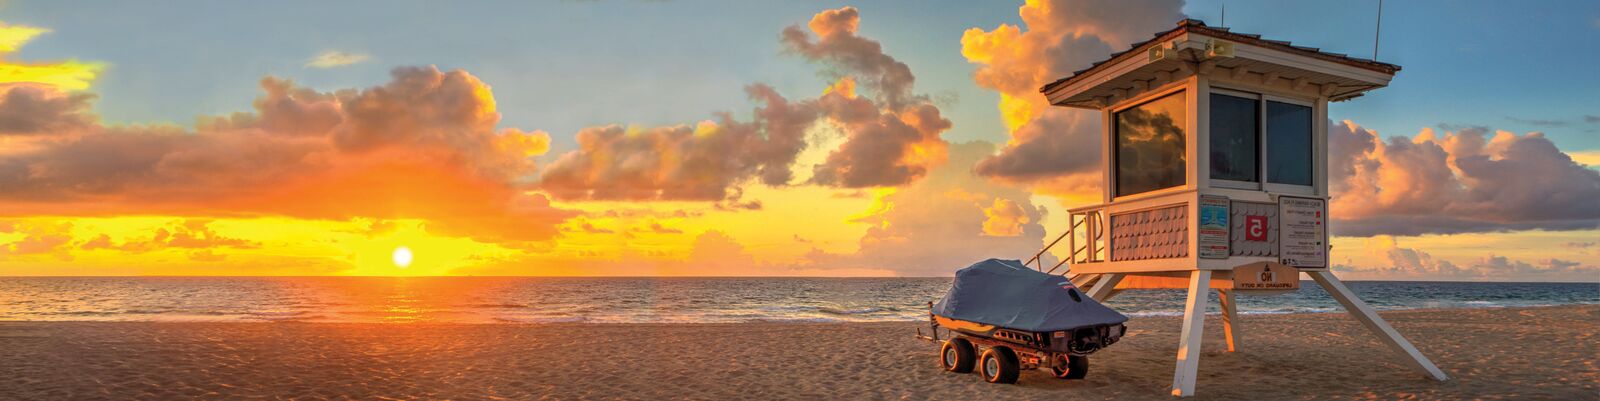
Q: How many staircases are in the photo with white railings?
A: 1